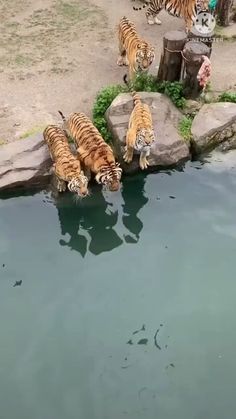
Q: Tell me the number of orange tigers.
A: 5